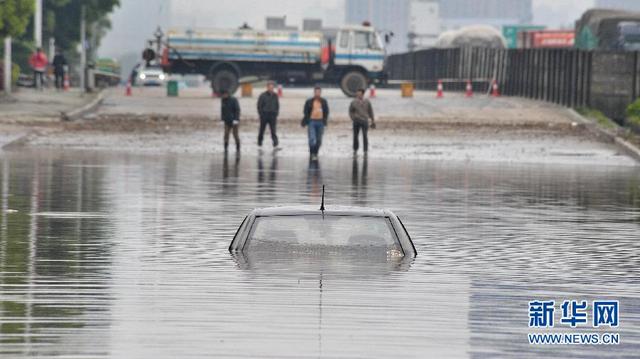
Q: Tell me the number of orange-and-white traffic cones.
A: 7